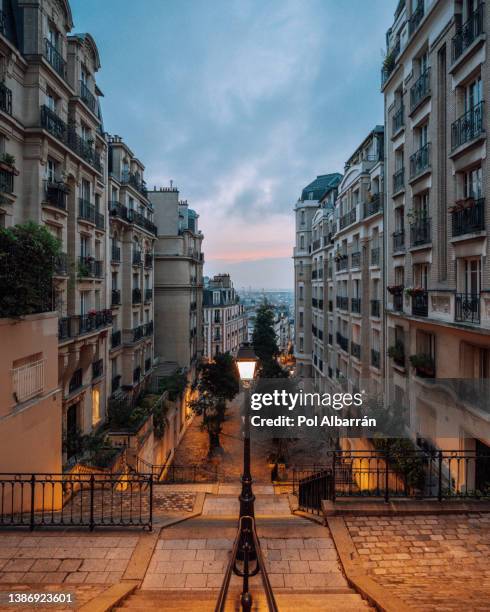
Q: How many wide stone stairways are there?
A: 1